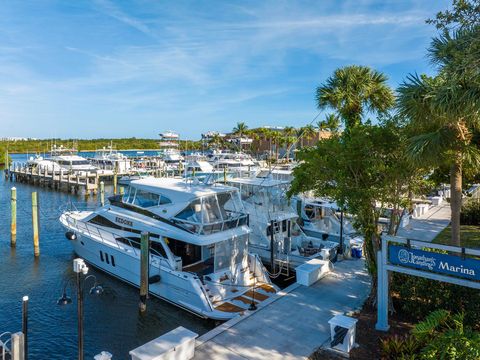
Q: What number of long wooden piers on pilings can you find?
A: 1